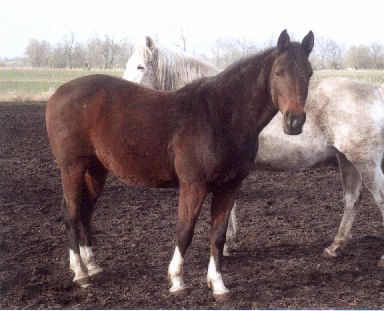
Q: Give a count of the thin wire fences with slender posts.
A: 1